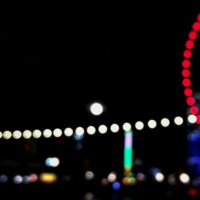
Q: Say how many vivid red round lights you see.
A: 12